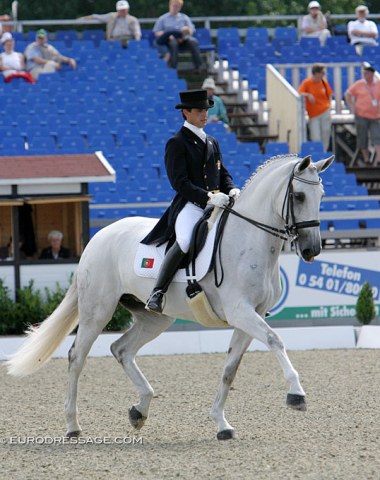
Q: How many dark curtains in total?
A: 1